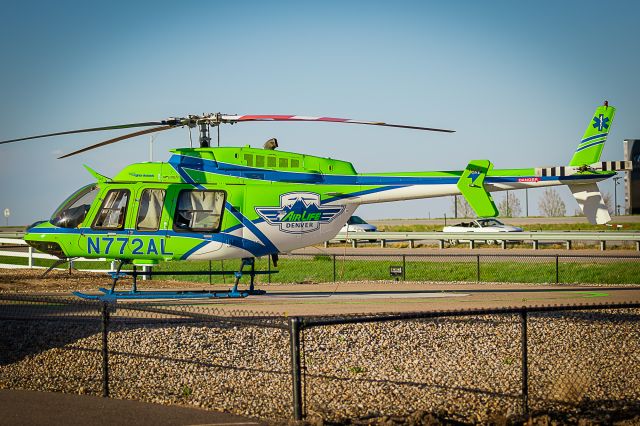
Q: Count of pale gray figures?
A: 0